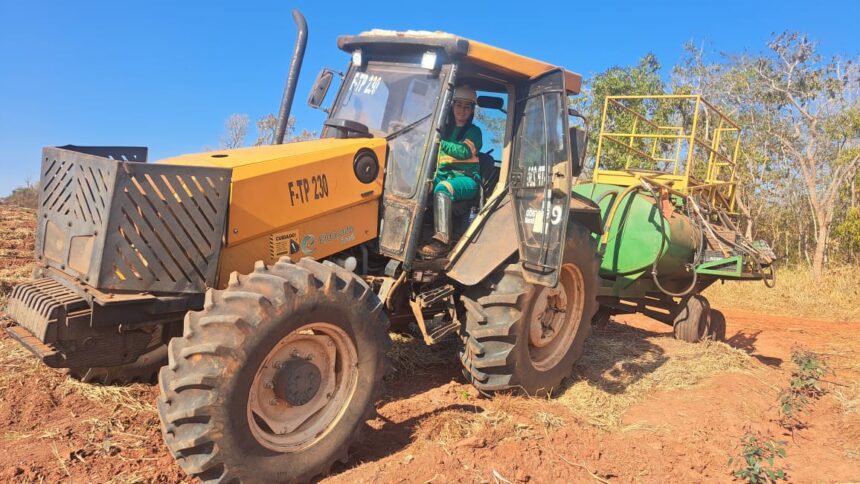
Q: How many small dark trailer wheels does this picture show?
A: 2